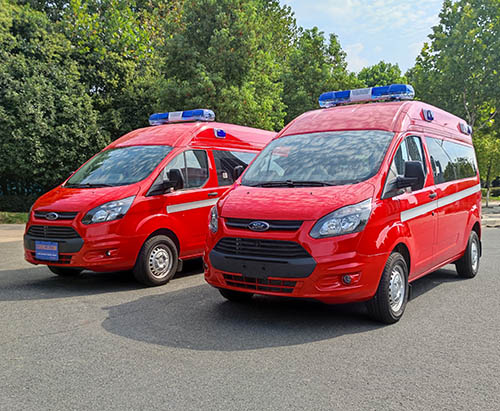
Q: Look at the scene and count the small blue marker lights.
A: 3